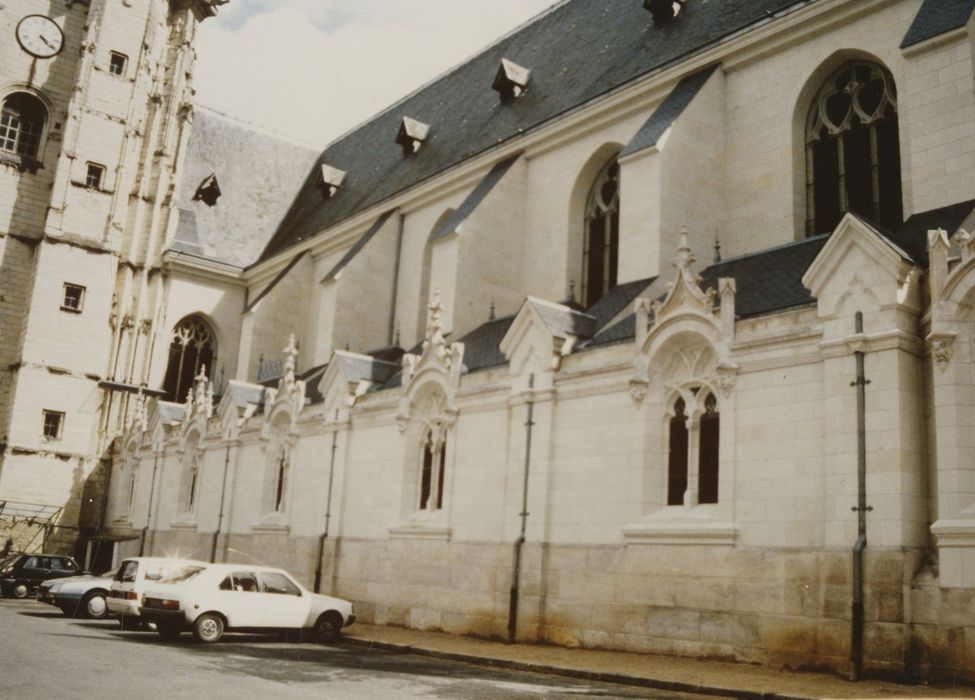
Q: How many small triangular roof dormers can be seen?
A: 5